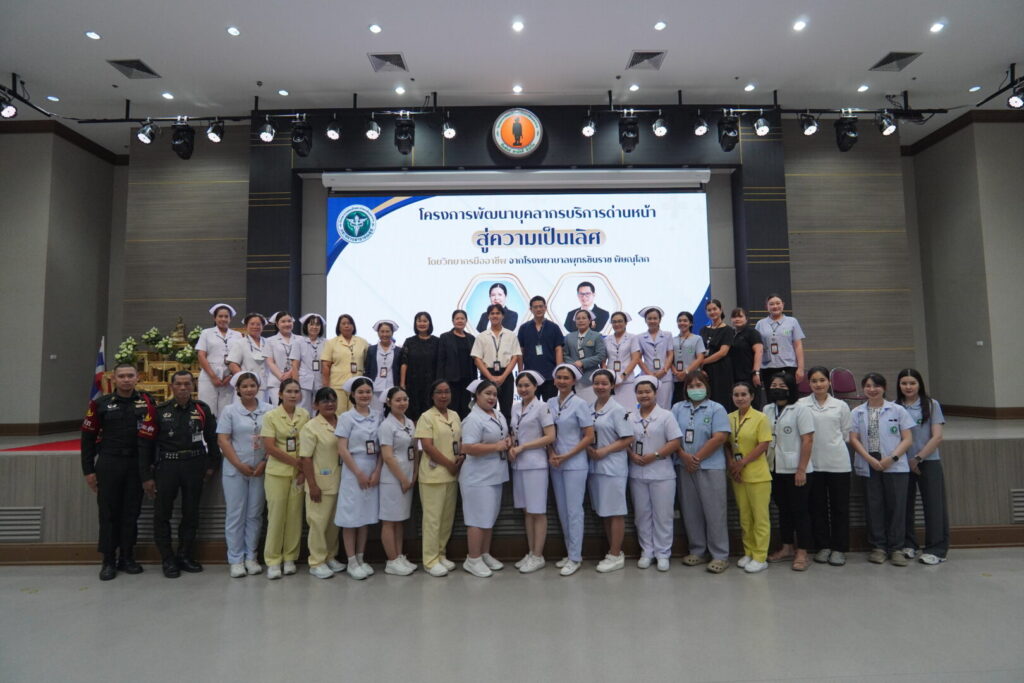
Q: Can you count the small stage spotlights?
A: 14